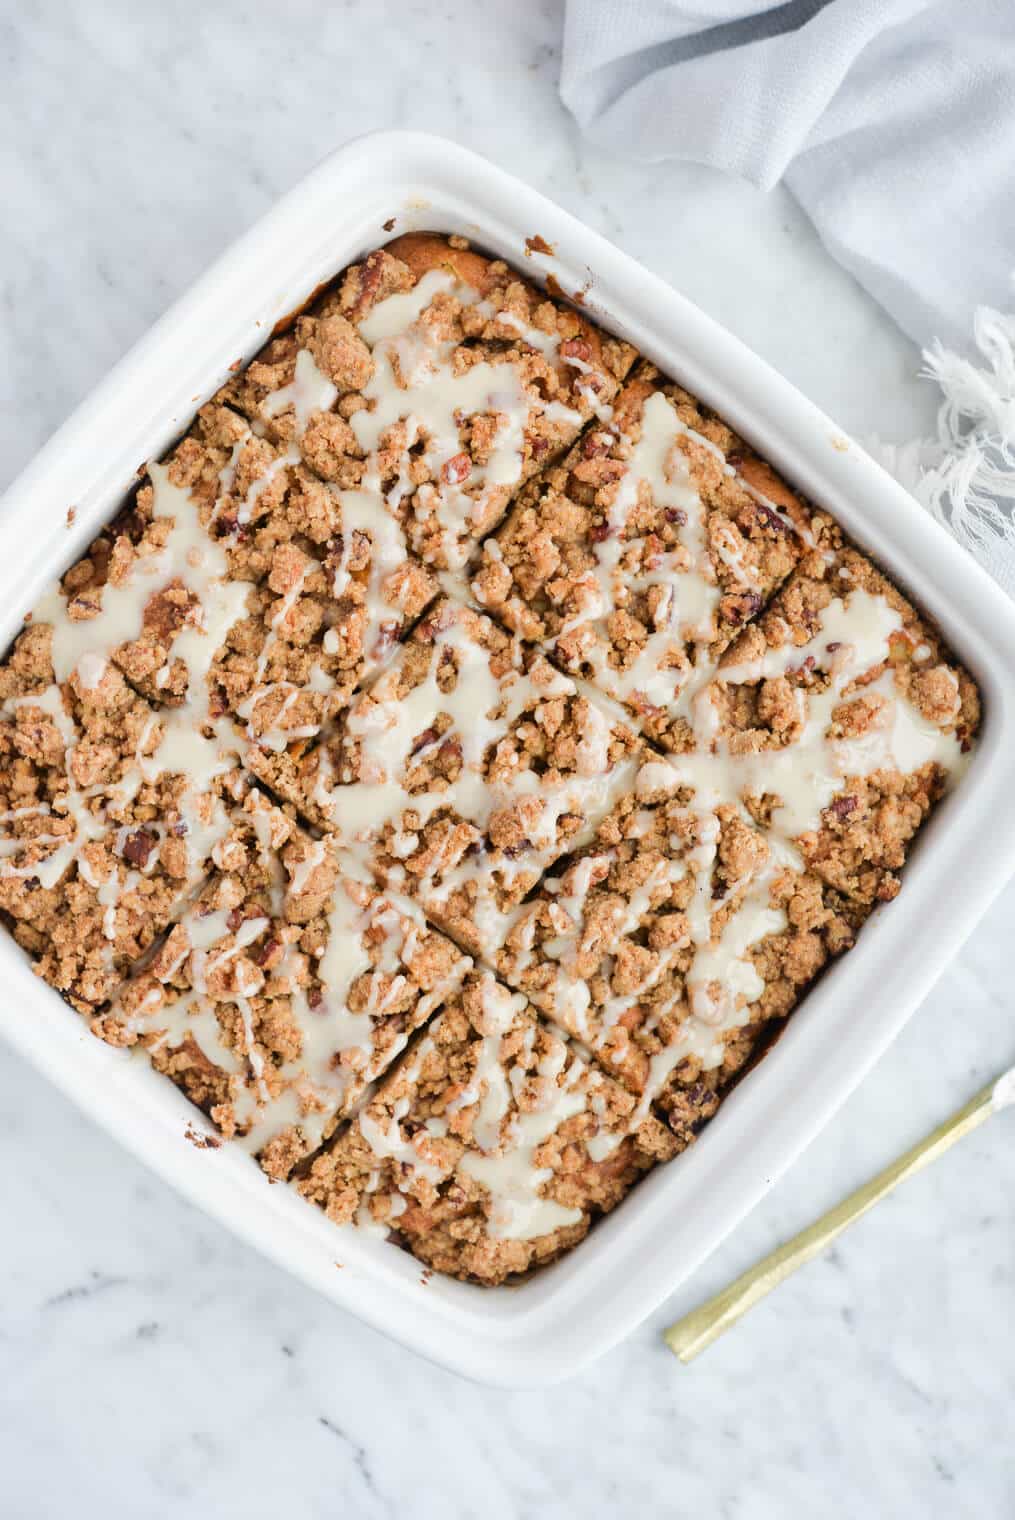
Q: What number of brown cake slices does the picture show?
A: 9